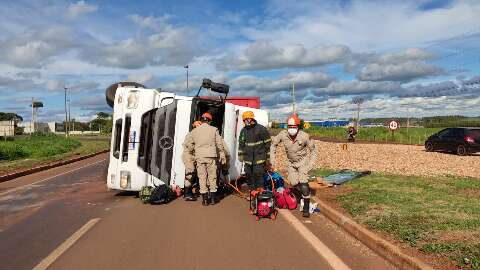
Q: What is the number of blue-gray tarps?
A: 1